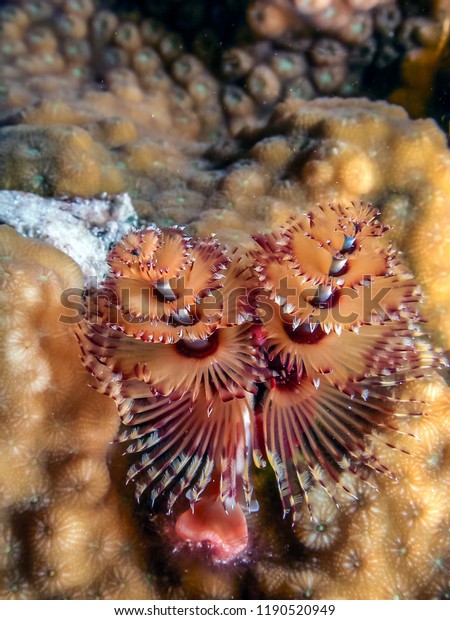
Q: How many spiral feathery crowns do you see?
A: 2